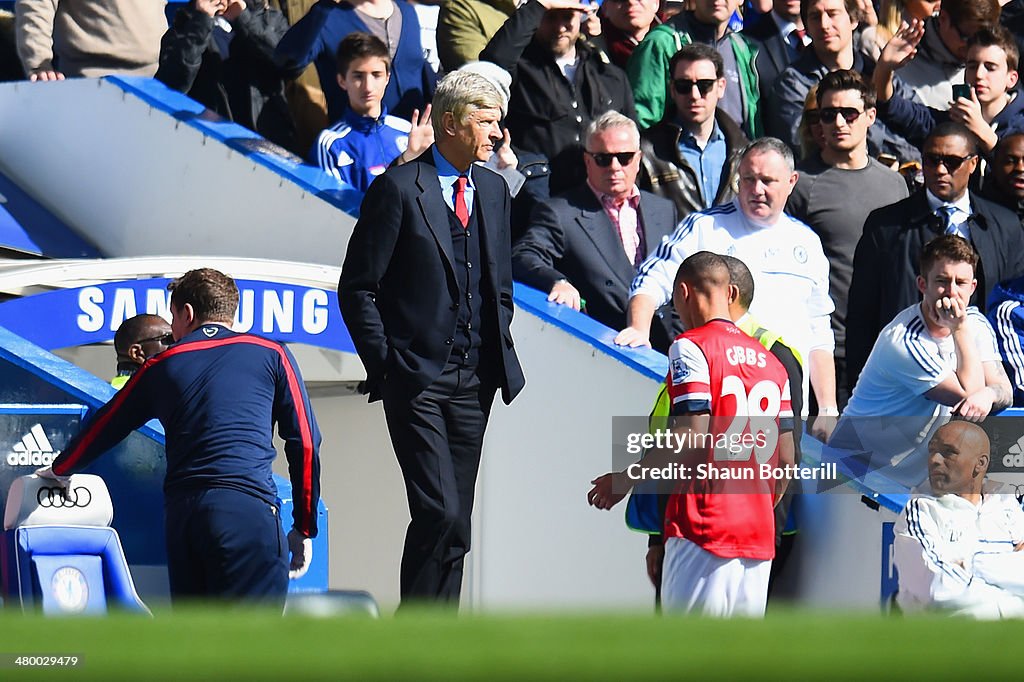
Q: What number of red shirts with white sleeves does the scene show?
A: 1